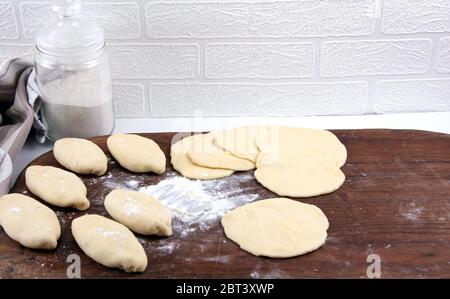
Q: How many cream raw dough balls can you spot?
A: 6